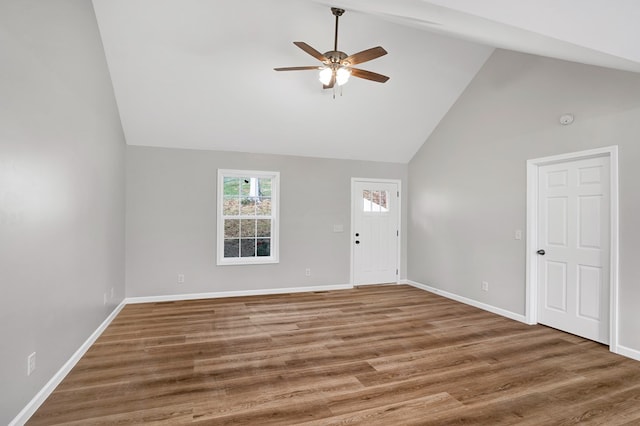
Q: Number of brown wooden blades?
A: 5